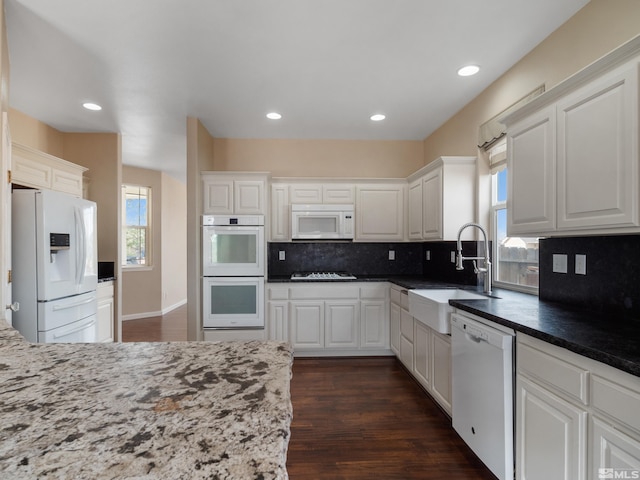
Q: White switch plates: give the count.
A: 6